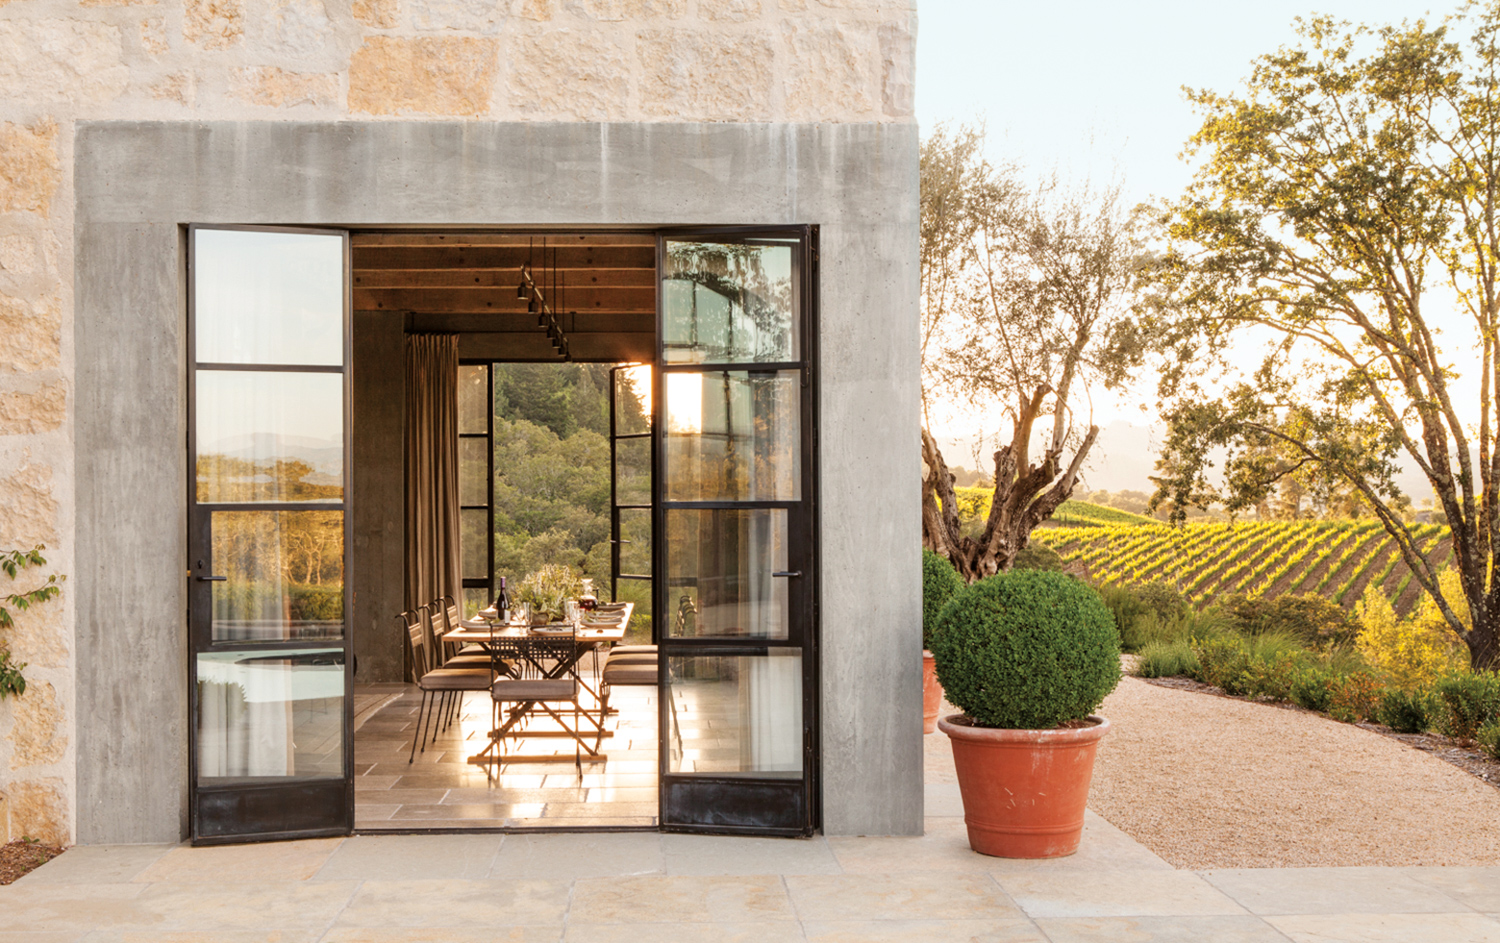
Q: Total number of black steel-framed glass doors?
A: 4